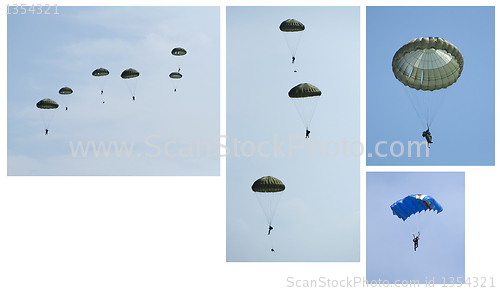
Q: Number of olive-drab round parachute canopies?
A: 10